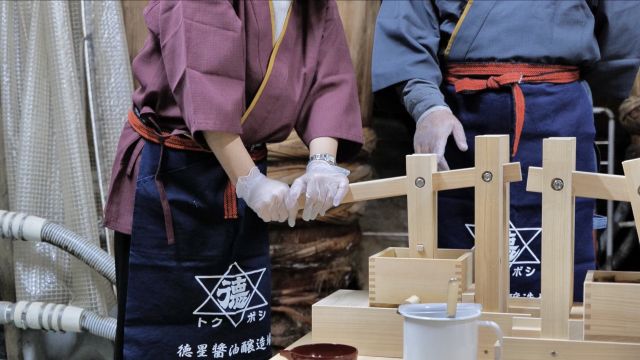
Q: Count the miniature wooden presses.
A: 2